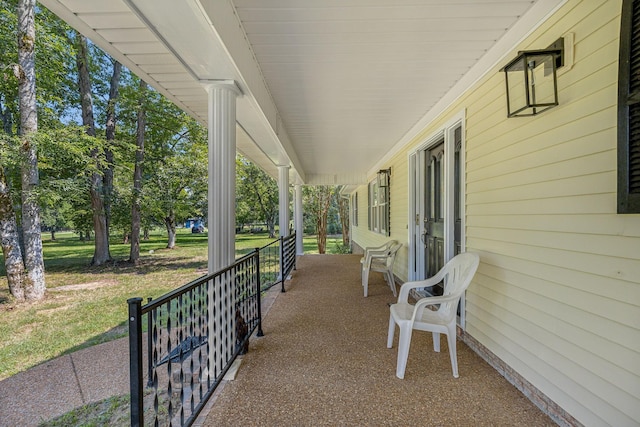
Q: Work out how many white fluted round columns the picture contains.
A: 3